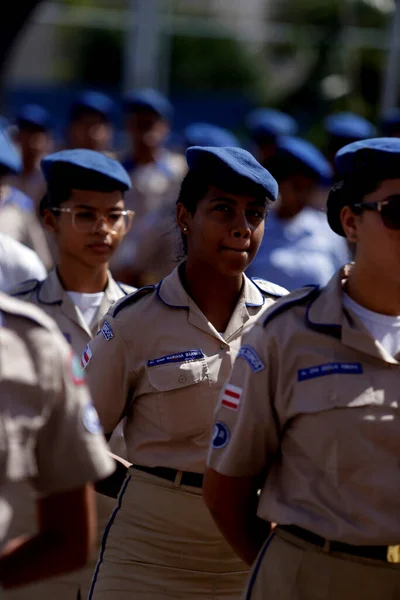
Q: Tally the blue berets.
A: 12